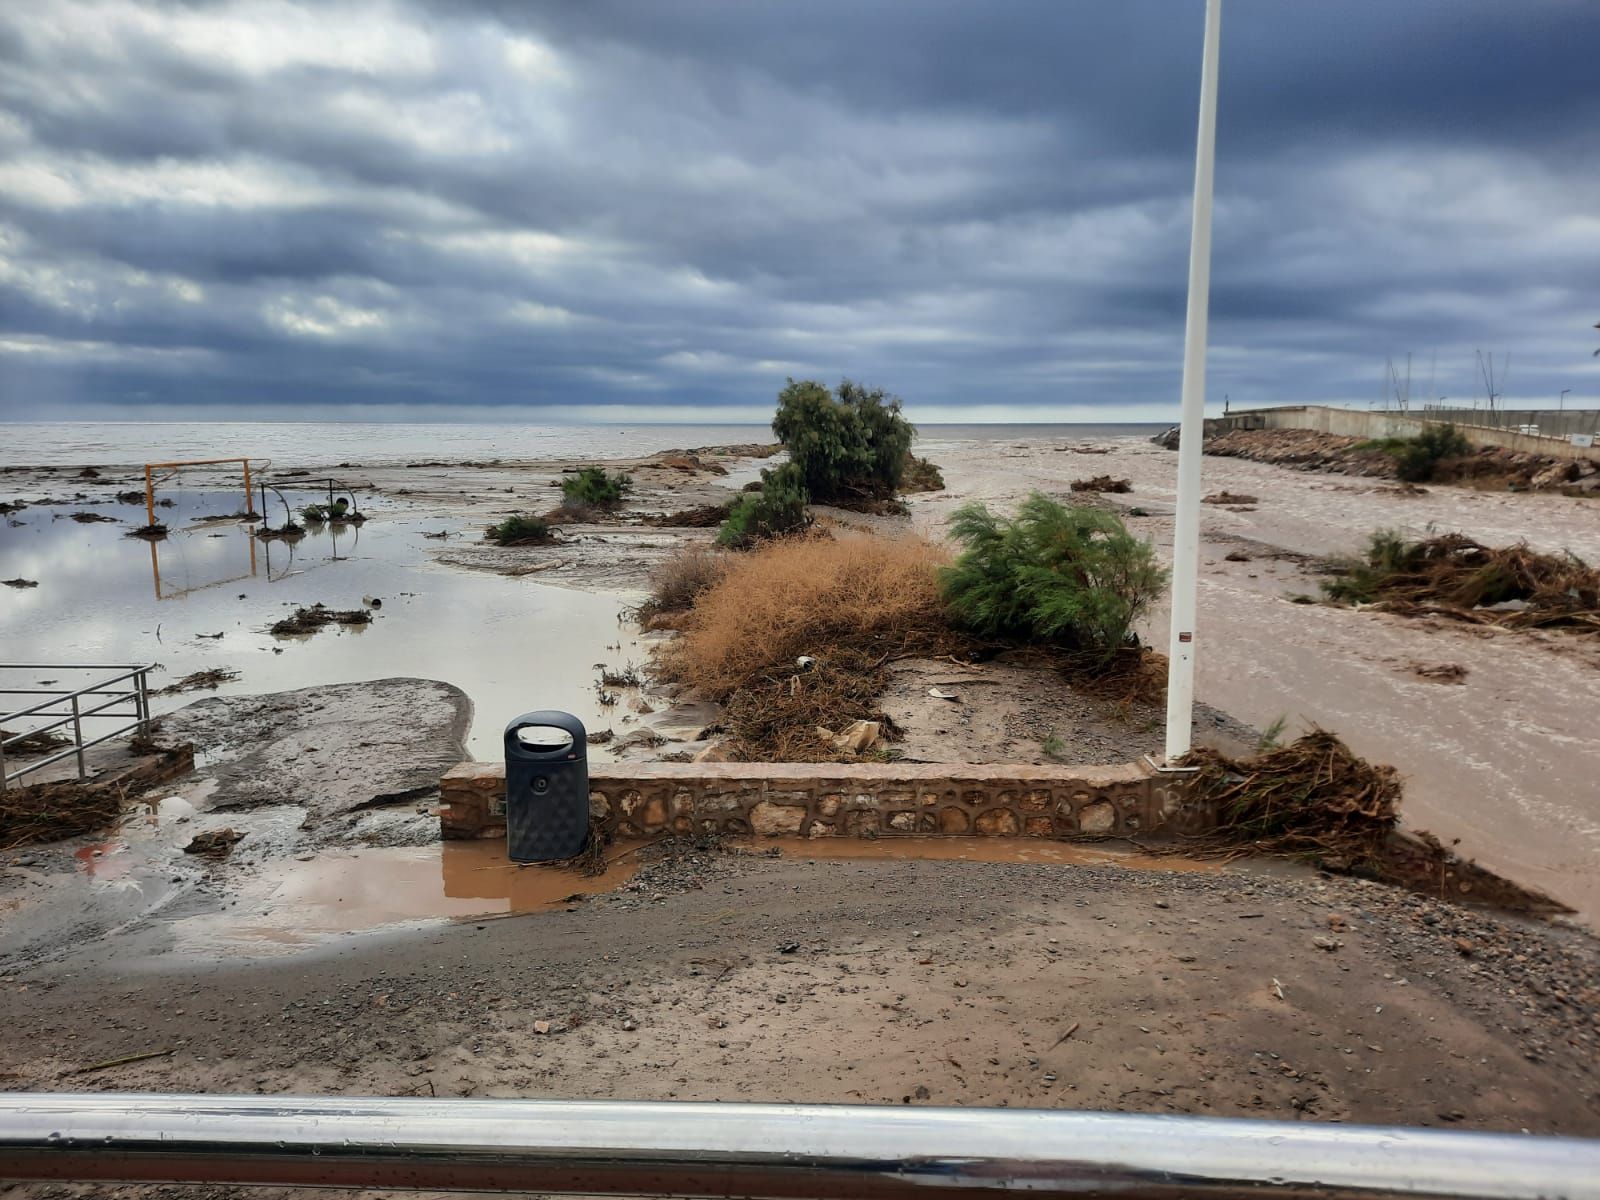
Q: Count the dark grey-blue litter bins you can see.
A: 1